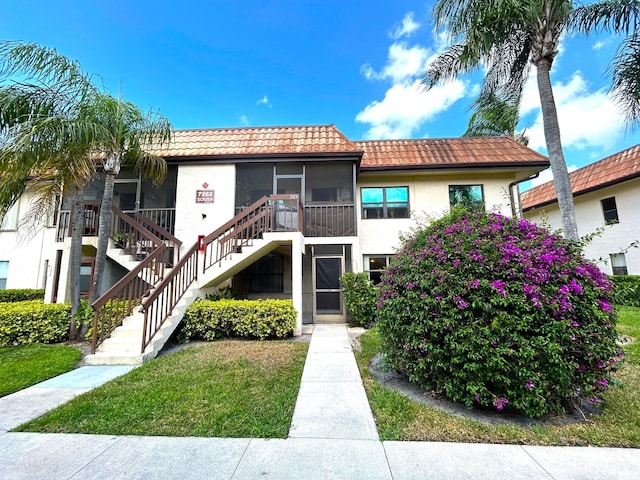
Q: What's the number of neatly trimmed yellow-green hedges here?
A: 2